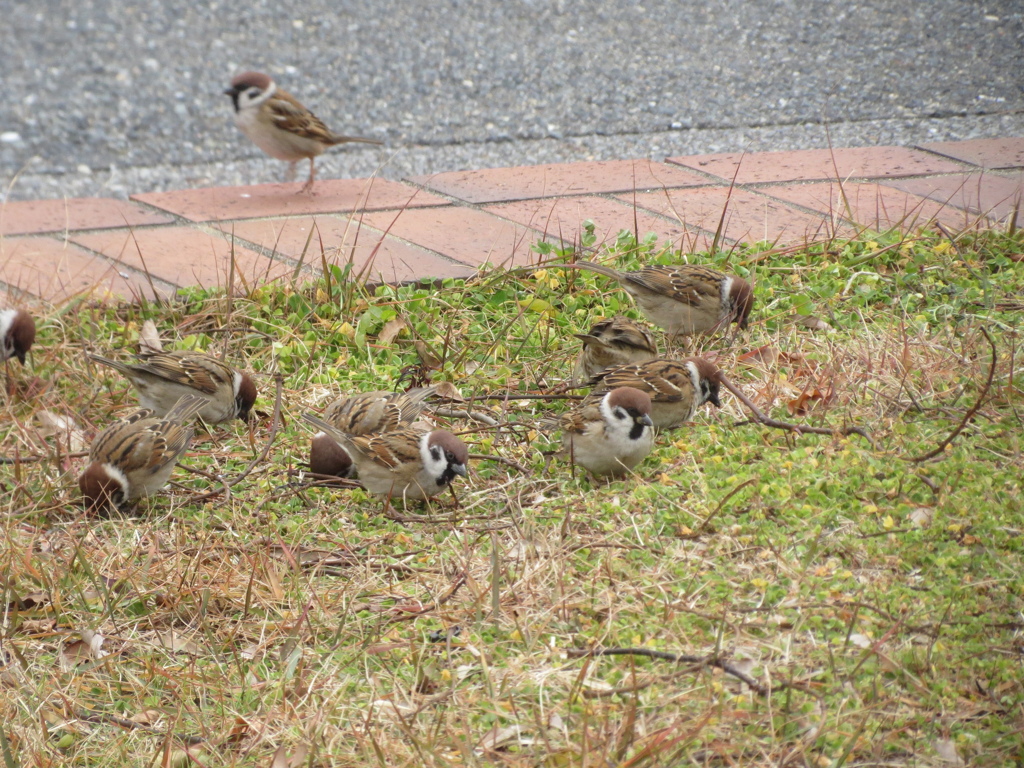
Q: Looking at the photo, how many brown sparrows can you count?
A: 10